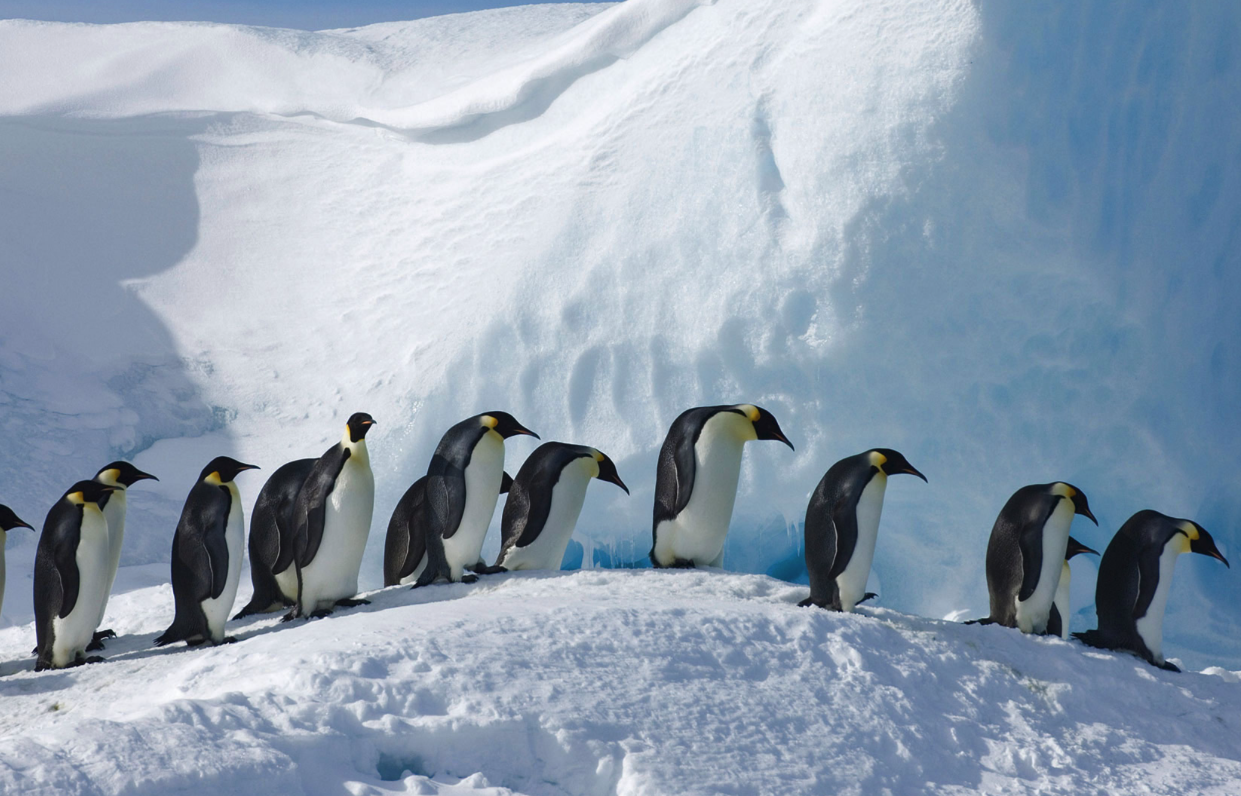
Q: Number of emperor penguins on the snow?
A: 14